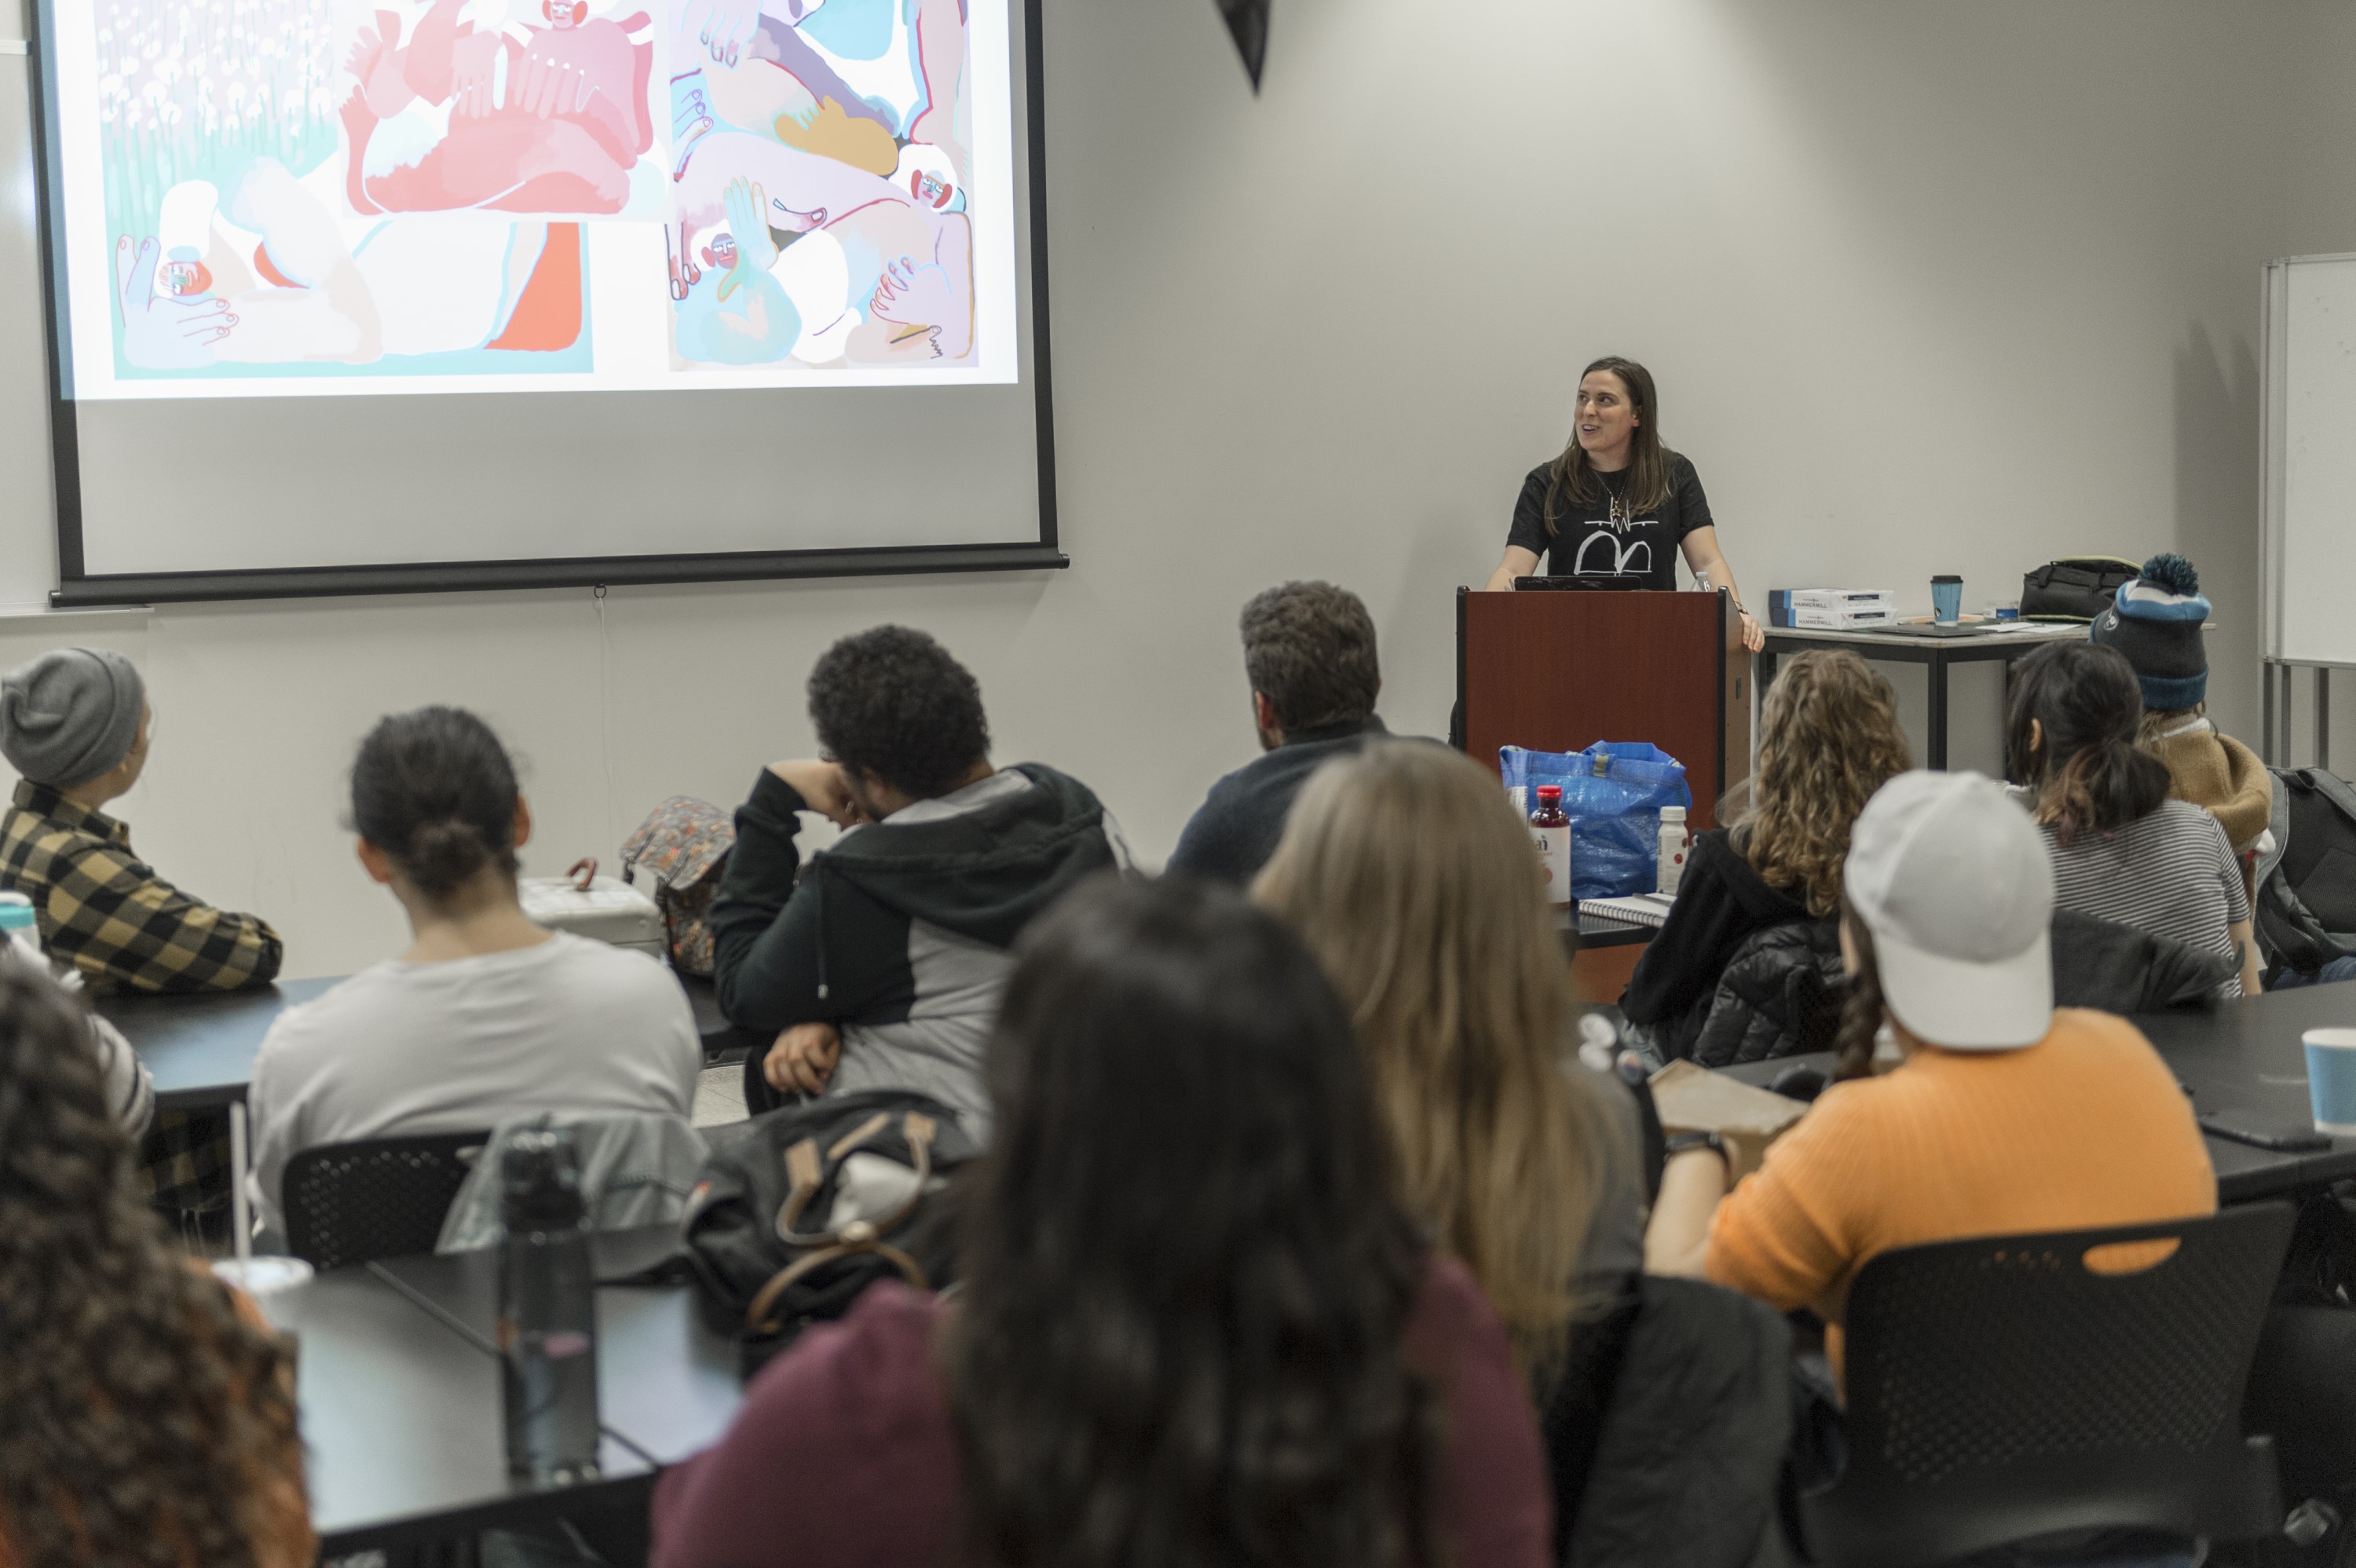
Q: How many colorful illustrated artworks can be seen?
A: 3